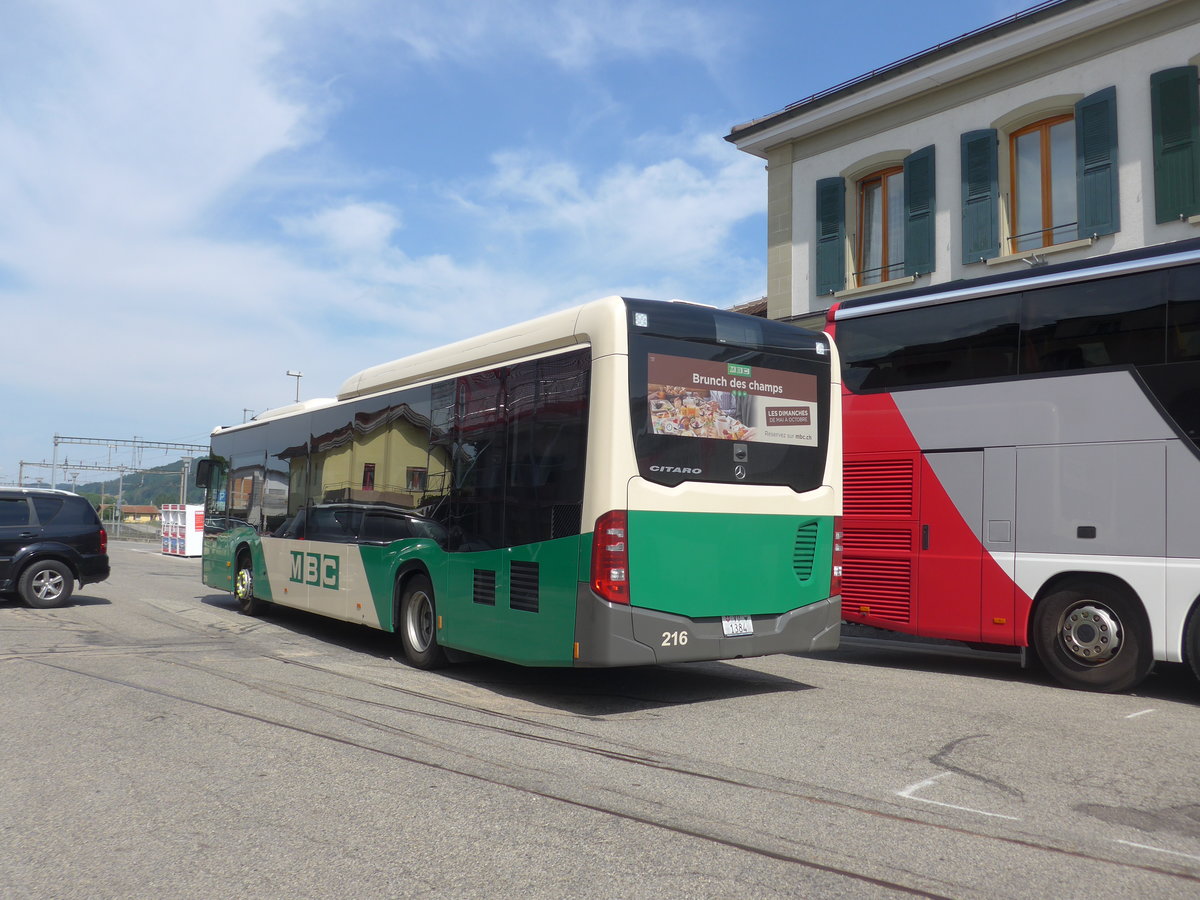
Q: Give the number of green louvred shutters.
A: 5